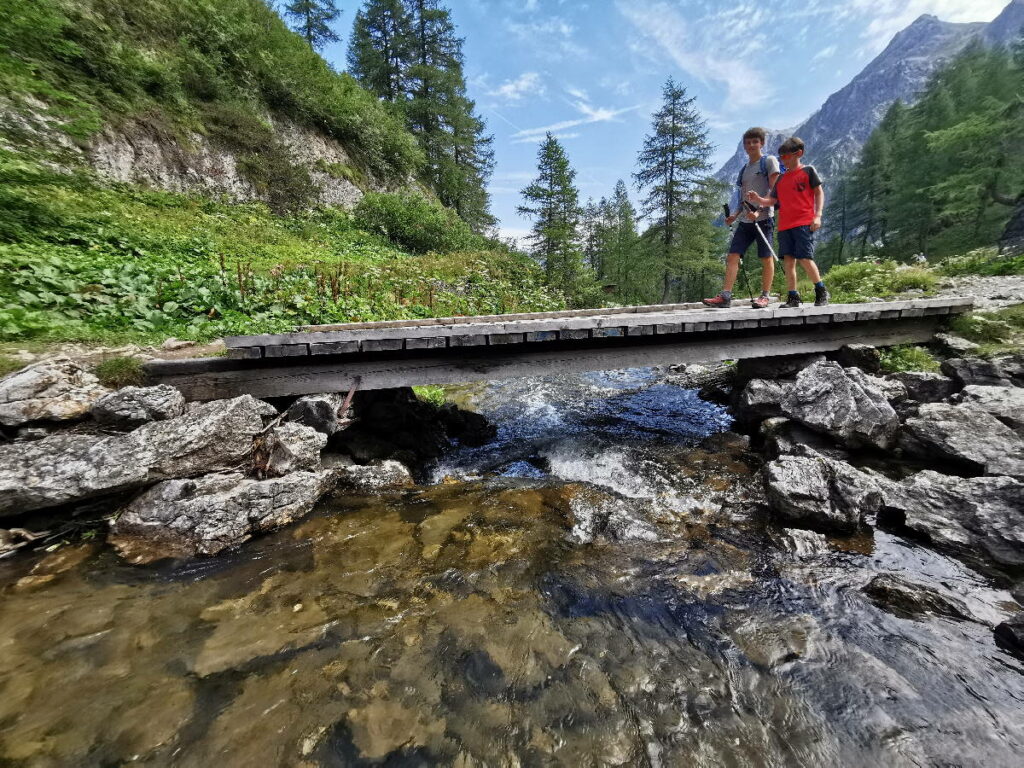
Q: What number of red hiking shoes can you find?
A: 2